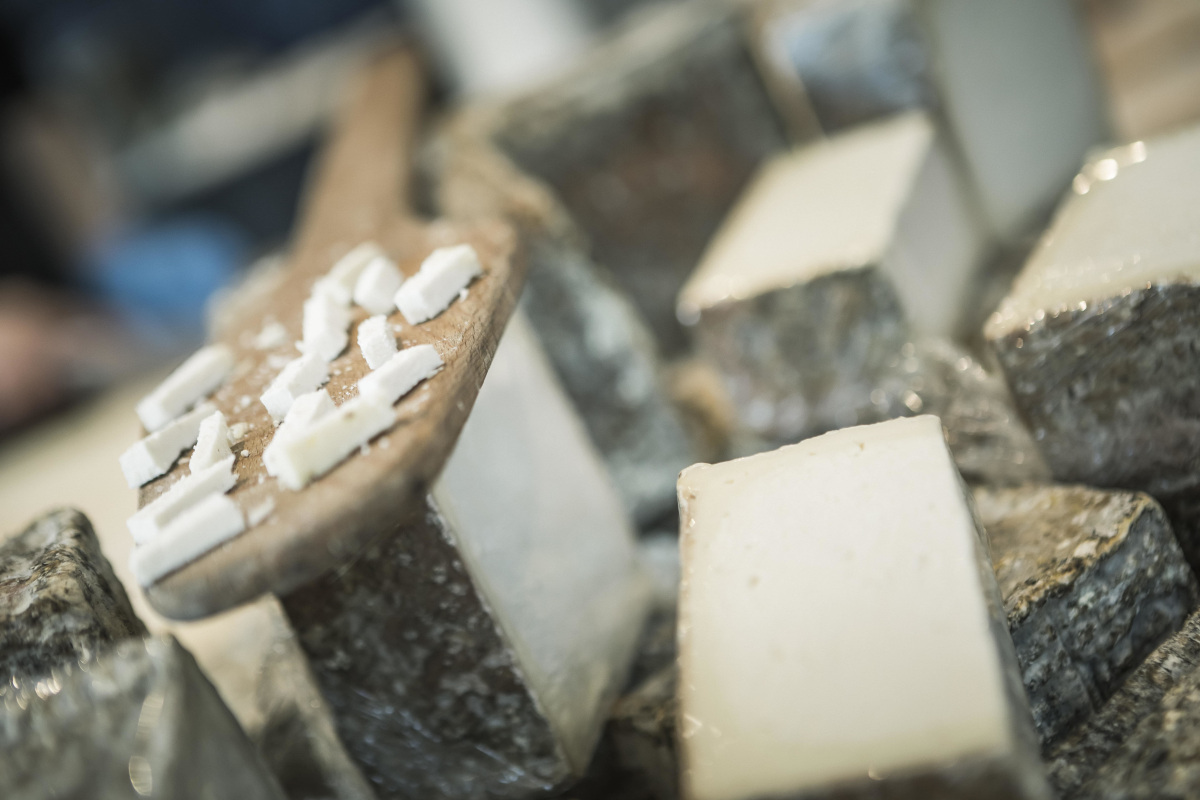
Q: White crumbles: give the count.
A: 14